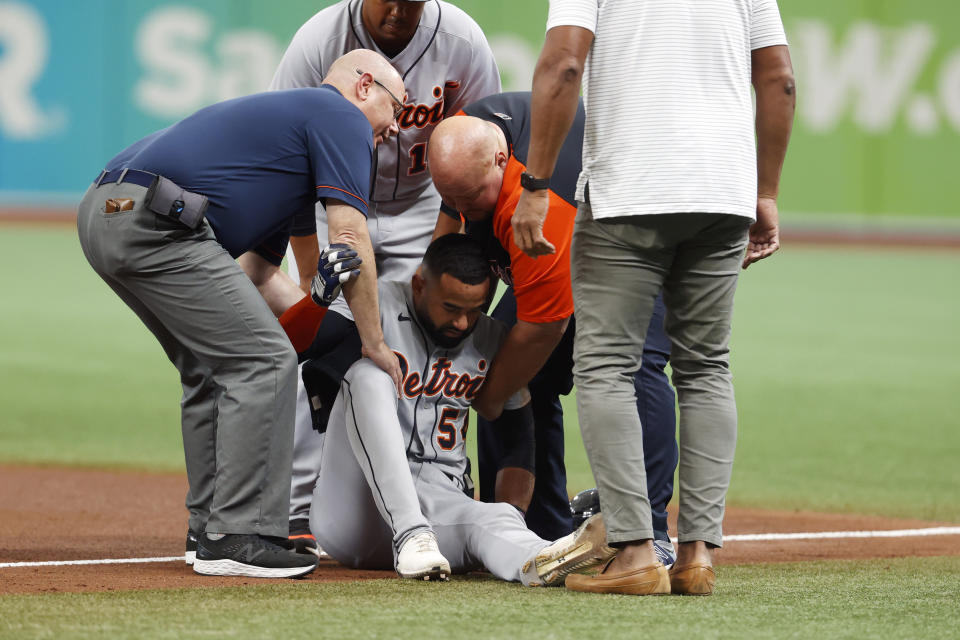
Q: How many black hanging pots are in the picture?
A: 0